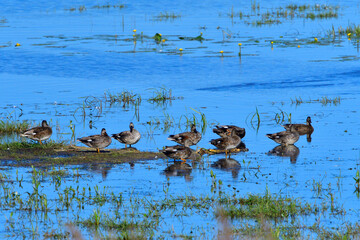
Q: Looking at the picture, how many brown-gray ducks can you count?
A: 9